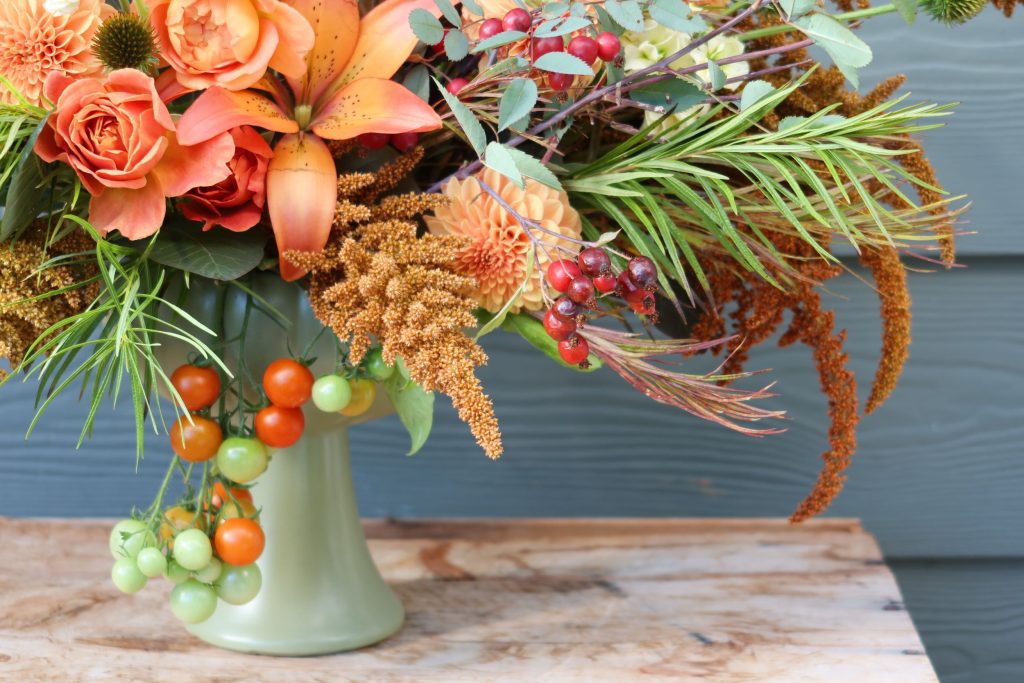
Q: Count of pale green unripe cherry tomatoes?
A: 11